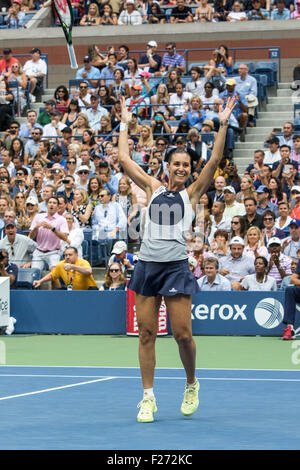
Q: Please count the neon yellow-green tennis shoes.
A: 2